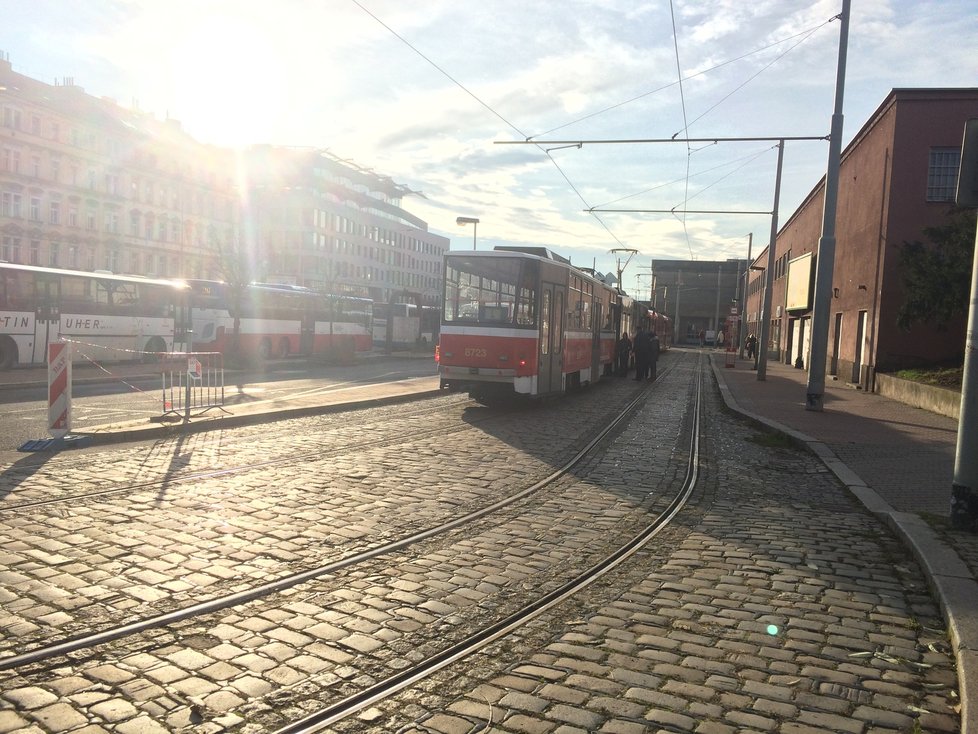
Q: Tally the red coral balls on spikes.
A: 0